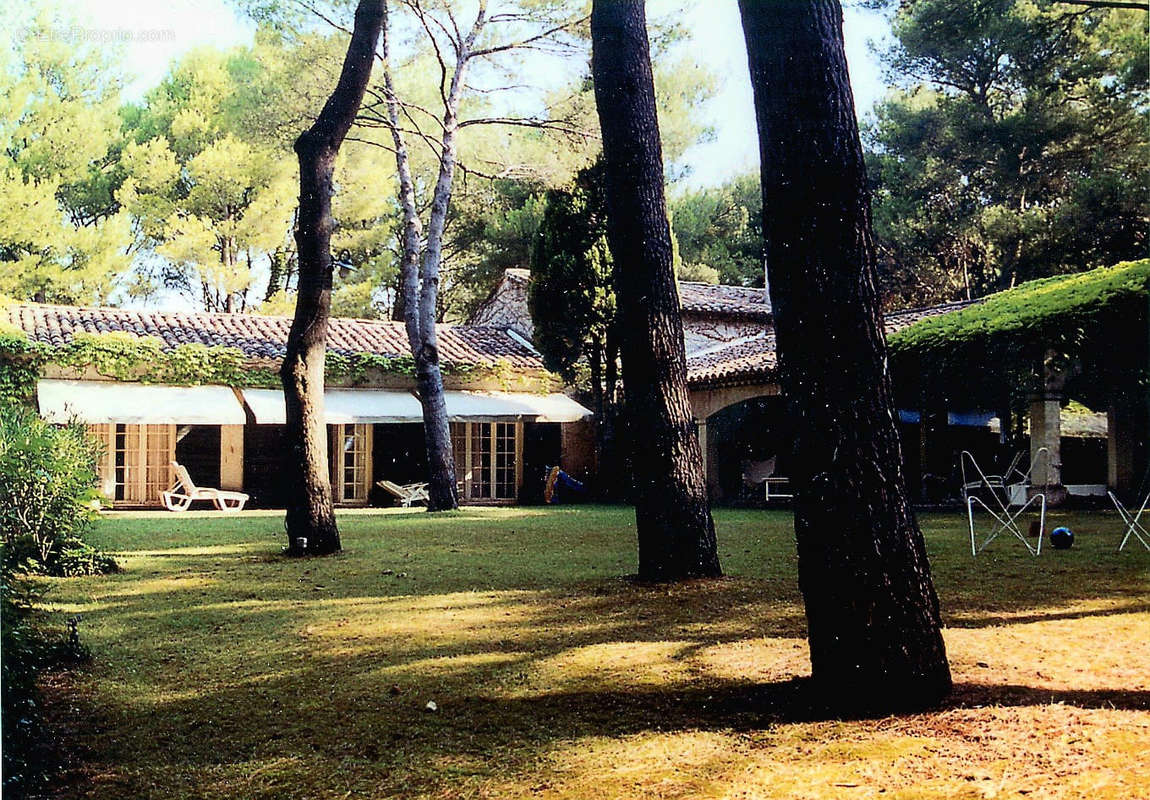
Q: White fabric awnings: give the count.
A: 3